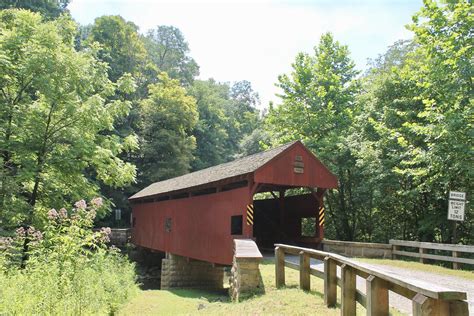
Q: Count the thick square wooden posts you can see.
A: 6